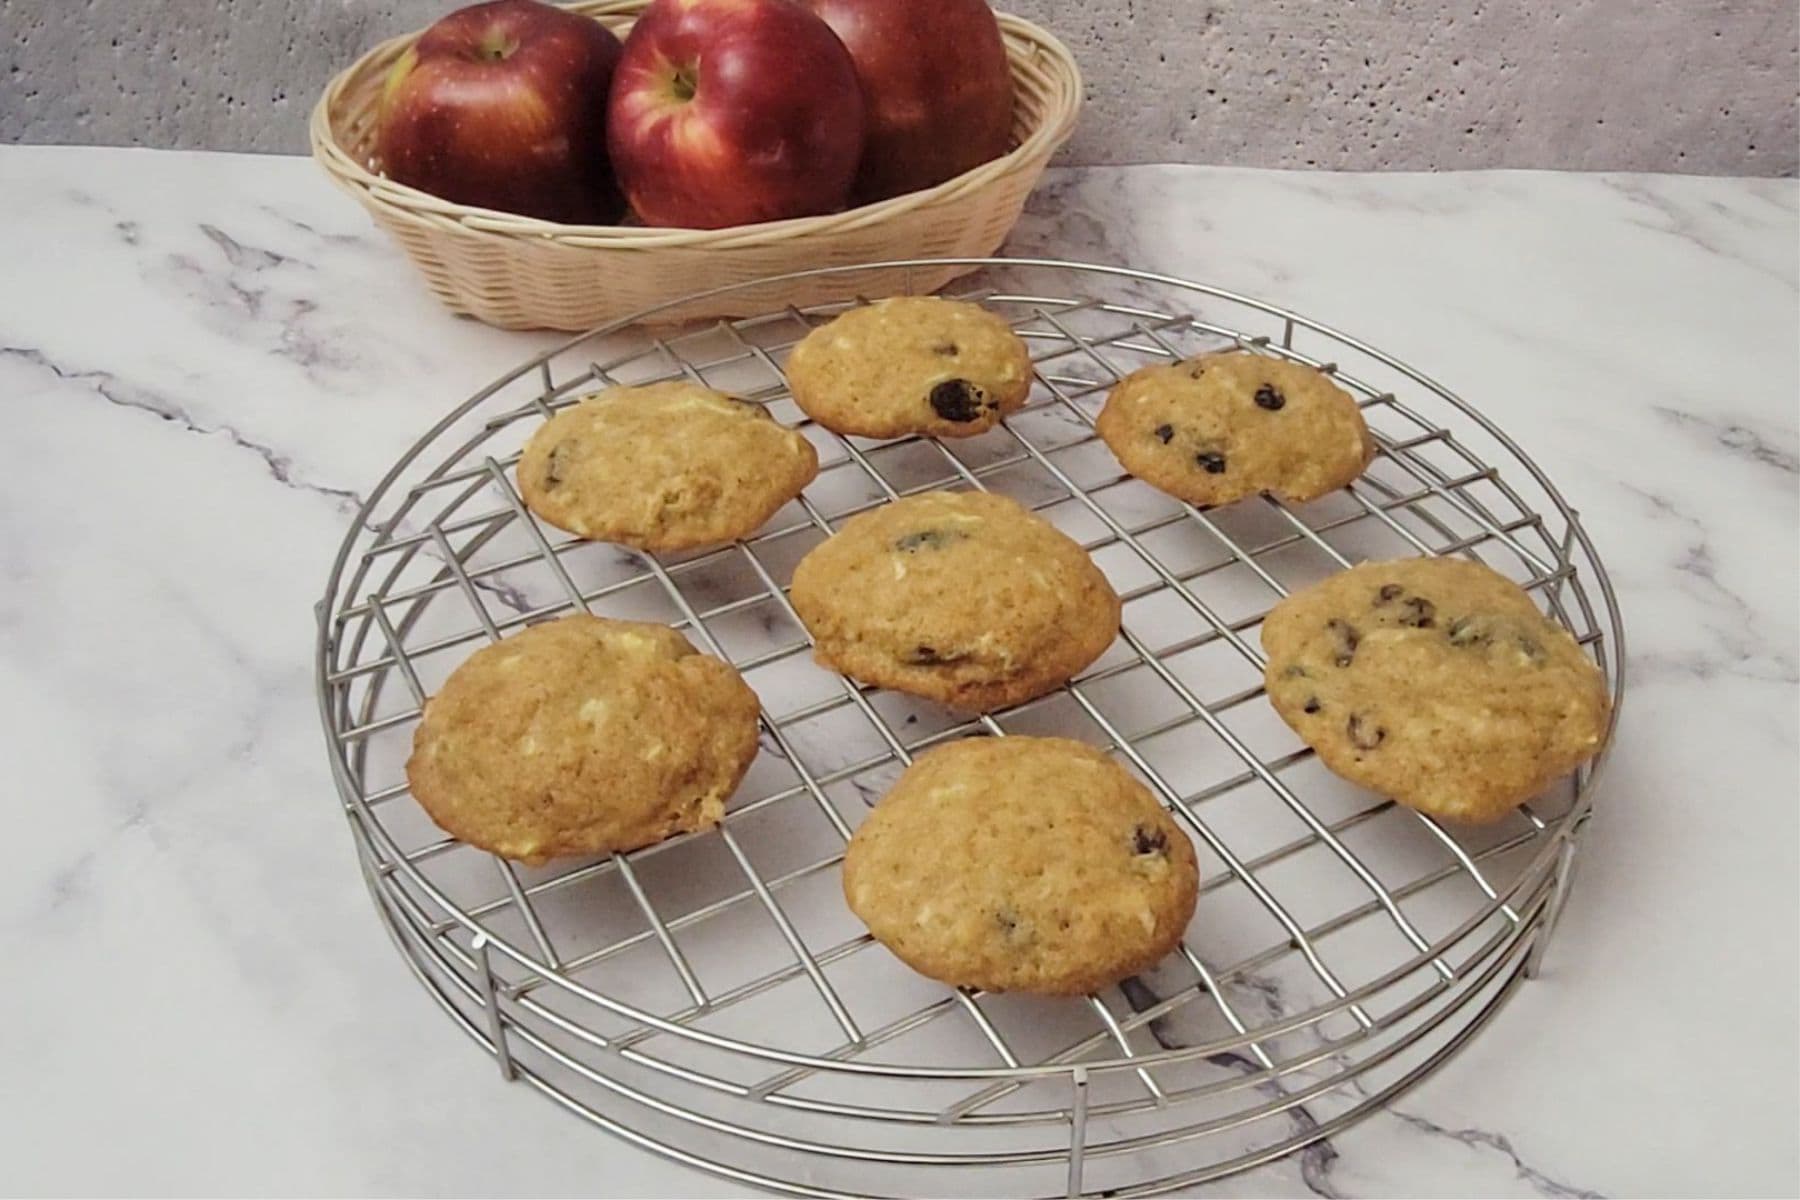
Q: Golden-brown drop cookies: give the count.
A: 7